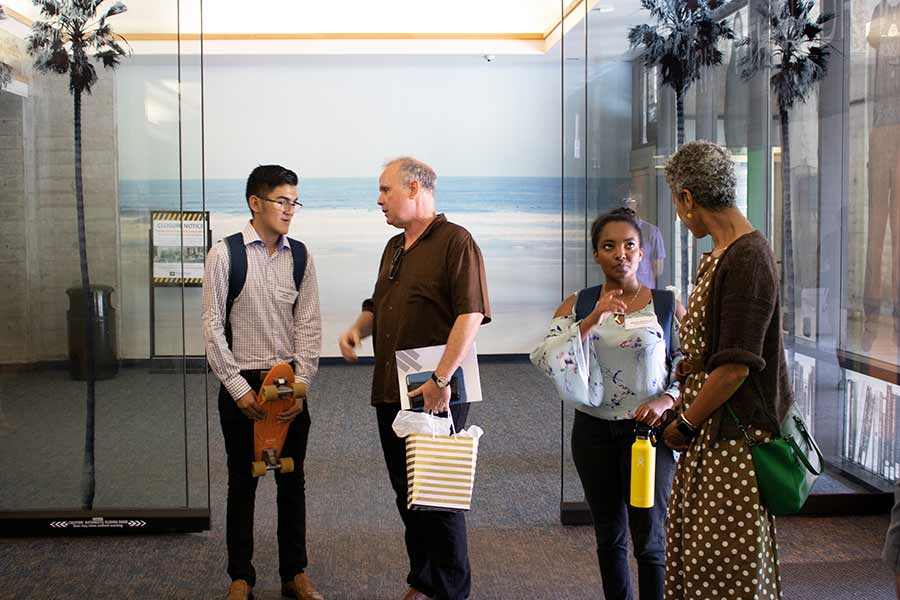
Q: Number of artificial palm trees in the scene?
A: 3